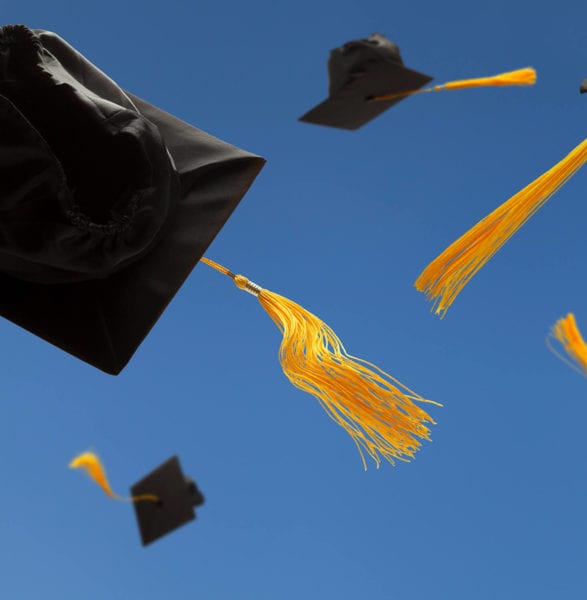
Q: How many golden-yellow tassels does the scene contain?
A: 5